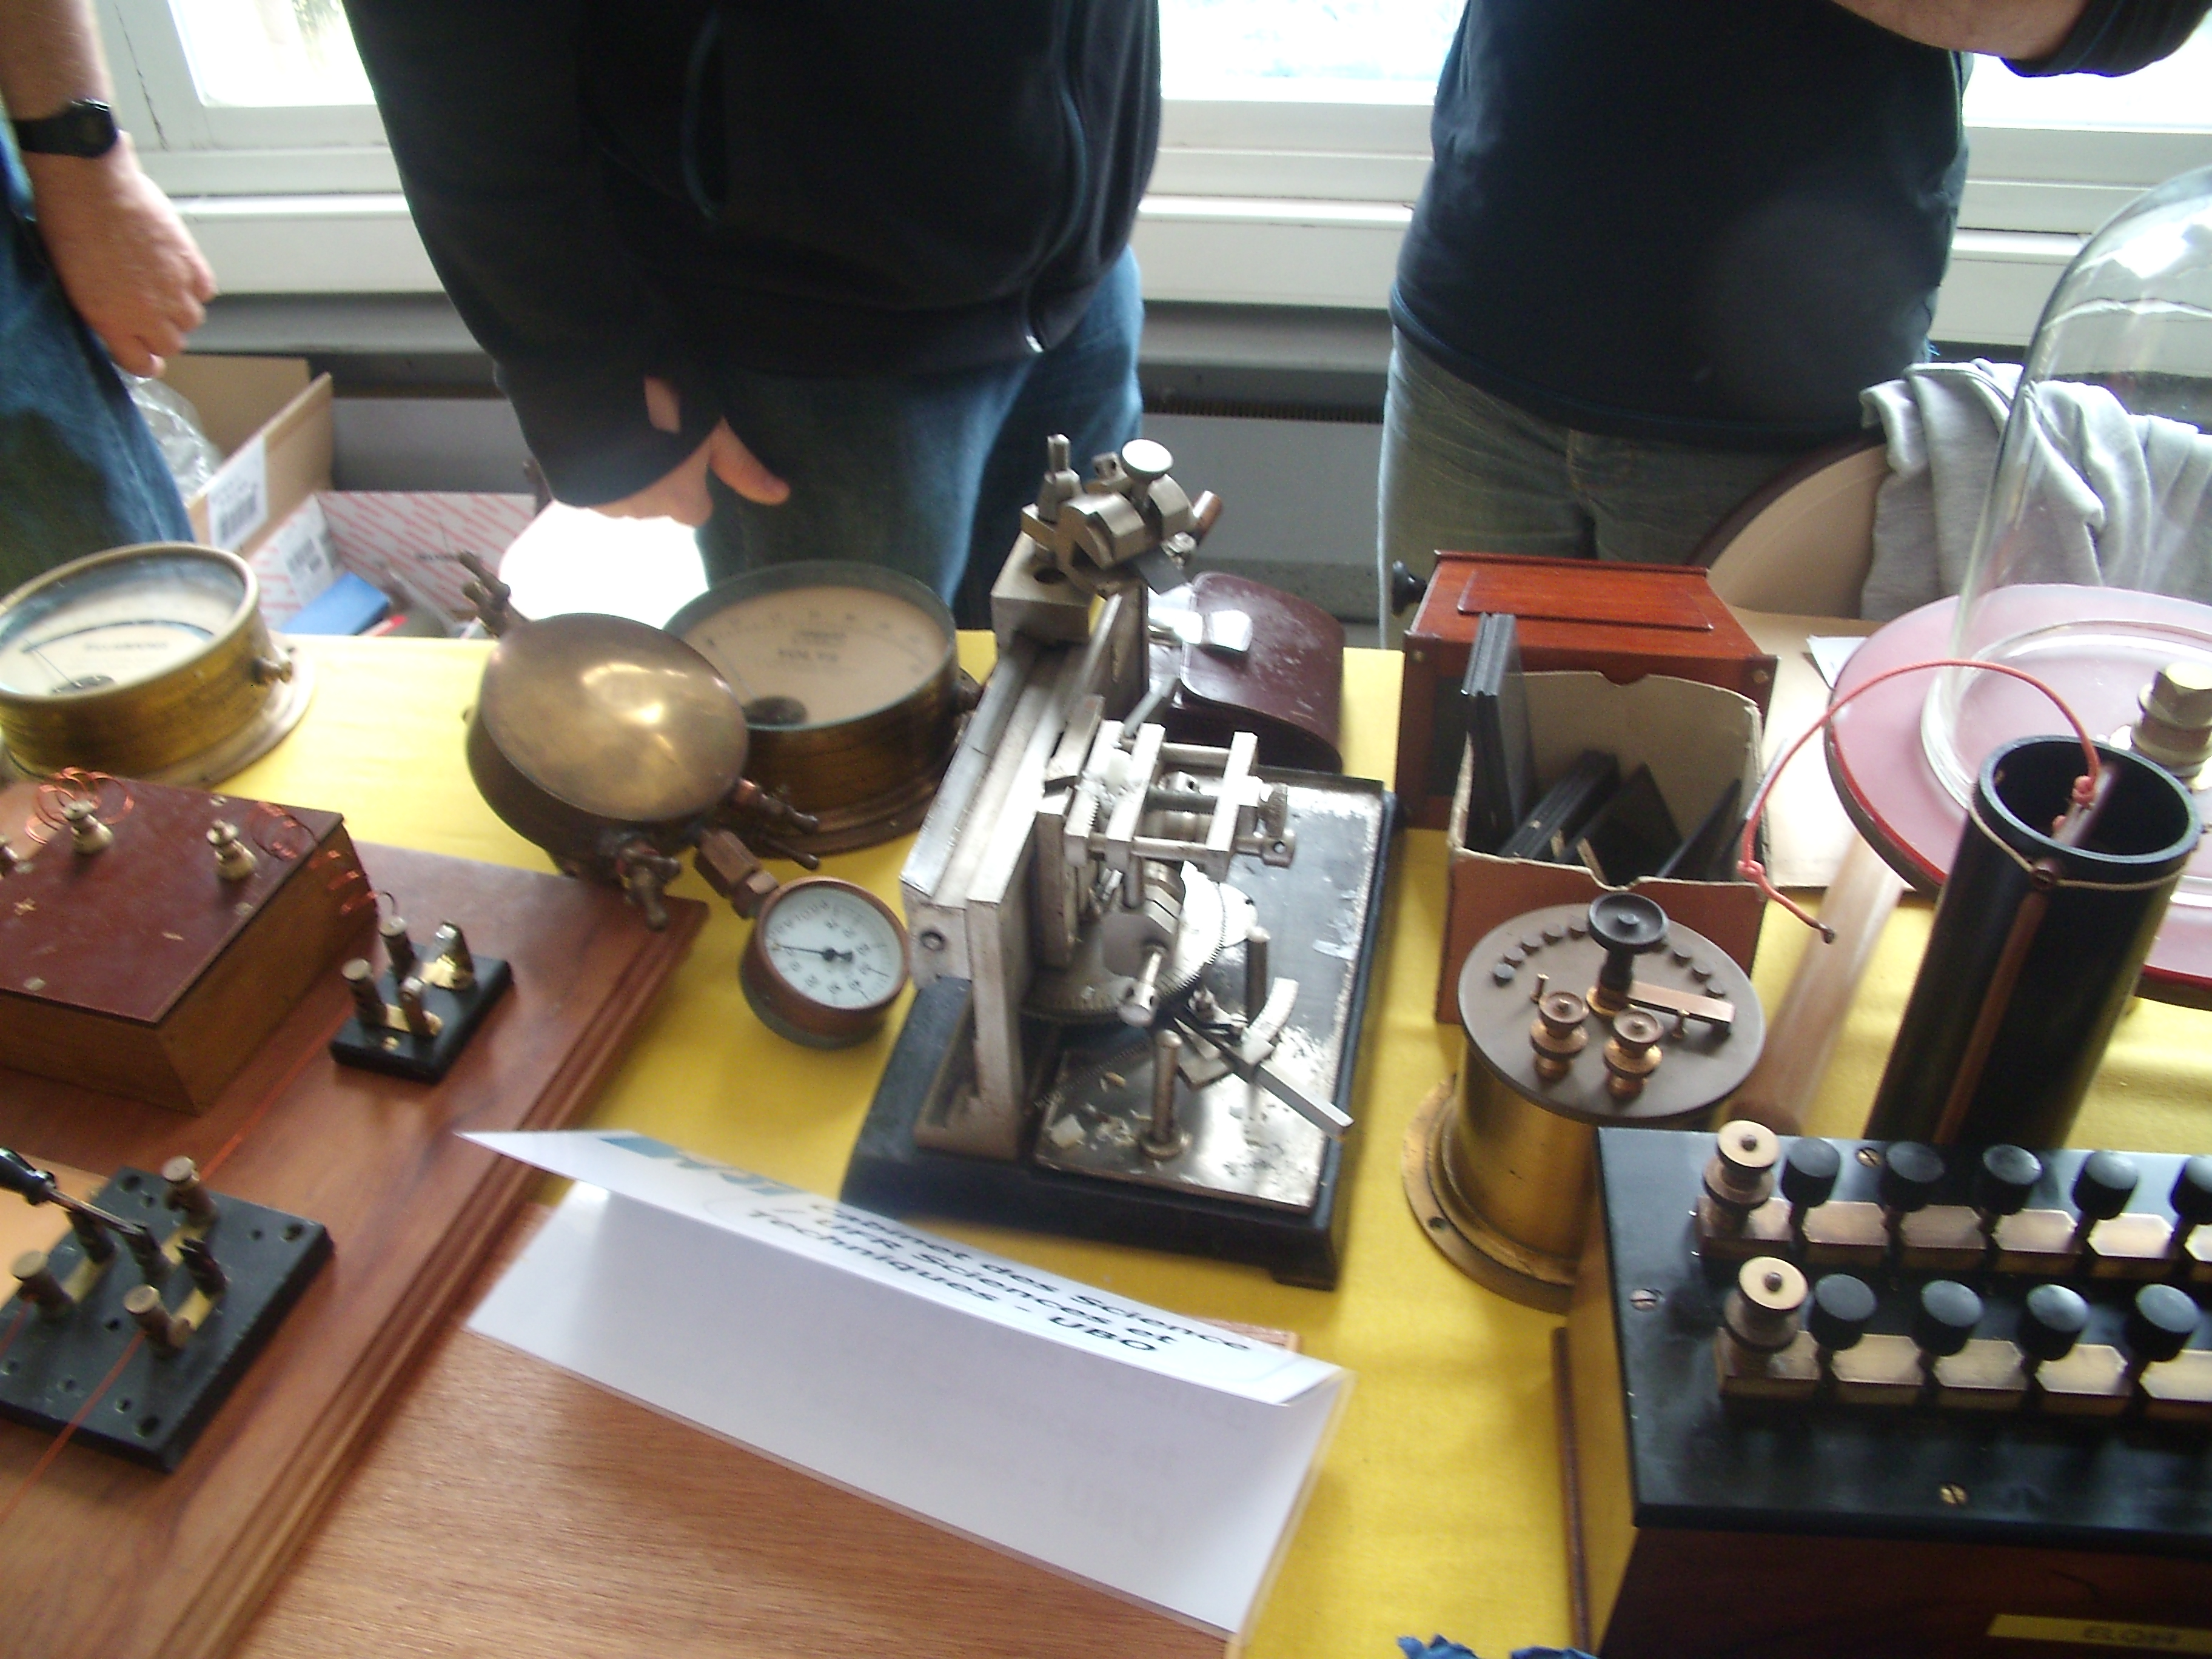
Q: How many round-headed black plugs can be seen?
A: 9